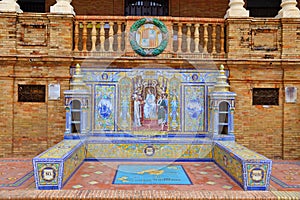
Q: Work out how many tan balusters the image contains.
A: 12